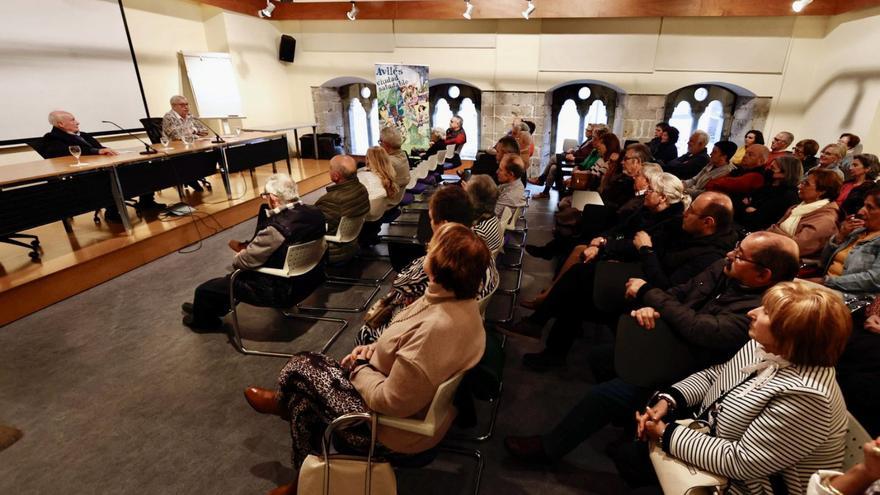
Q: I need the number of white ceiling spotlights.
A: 5